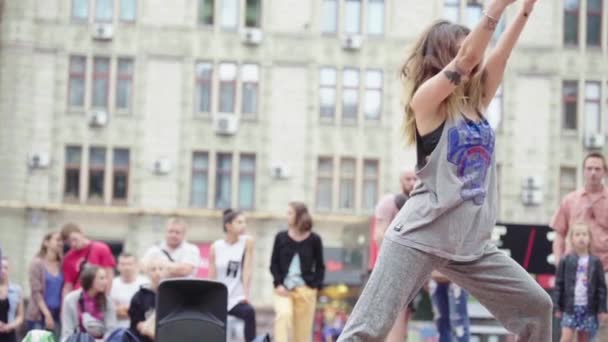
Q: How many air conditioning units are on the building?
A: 11